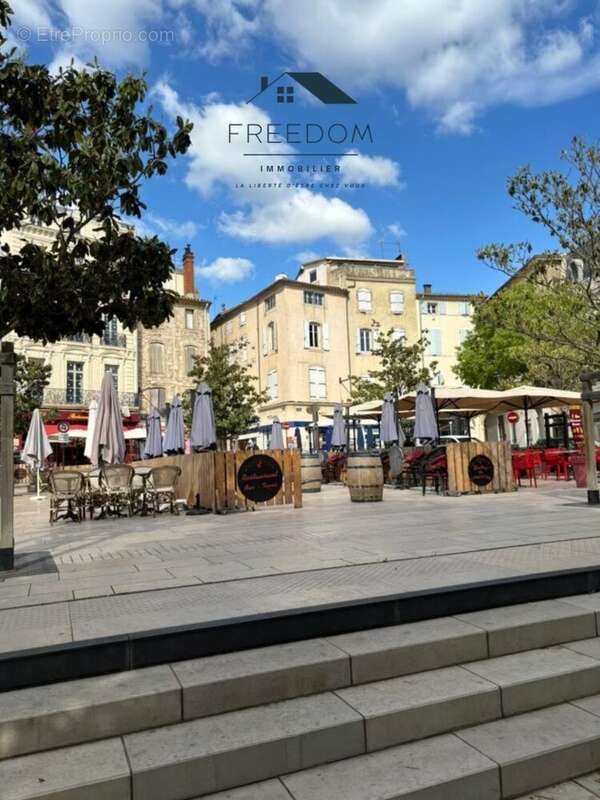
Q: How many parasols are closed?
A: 10